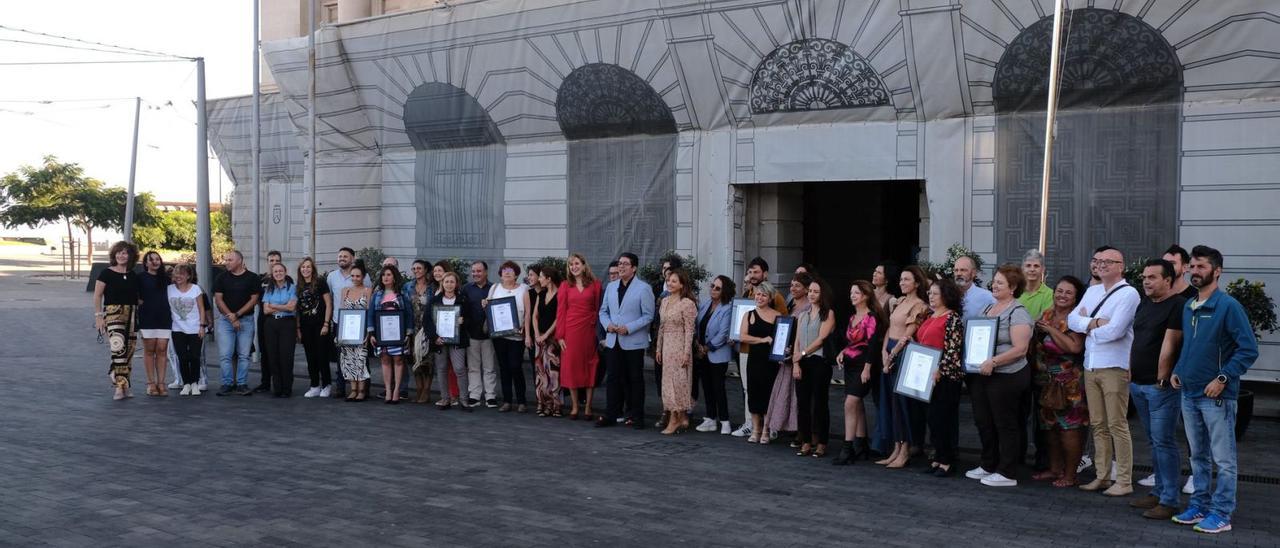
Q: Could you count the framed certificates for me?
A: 8